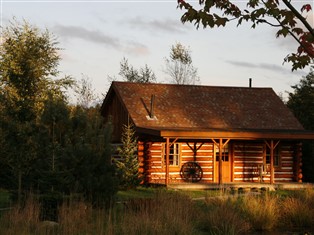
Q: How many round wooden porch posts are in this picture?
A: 3